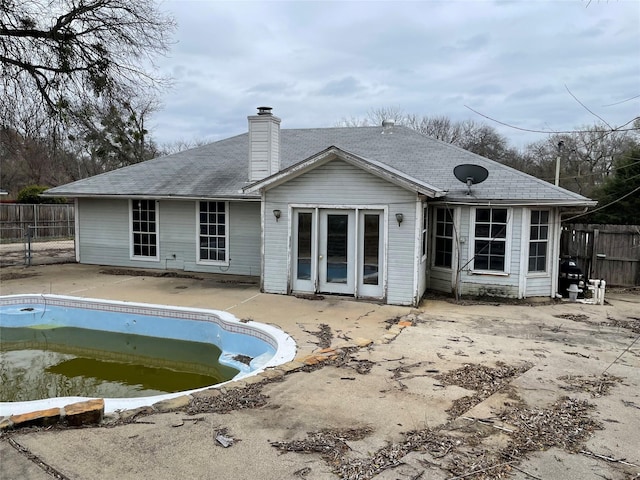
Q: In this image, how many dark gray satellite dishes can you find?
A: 1